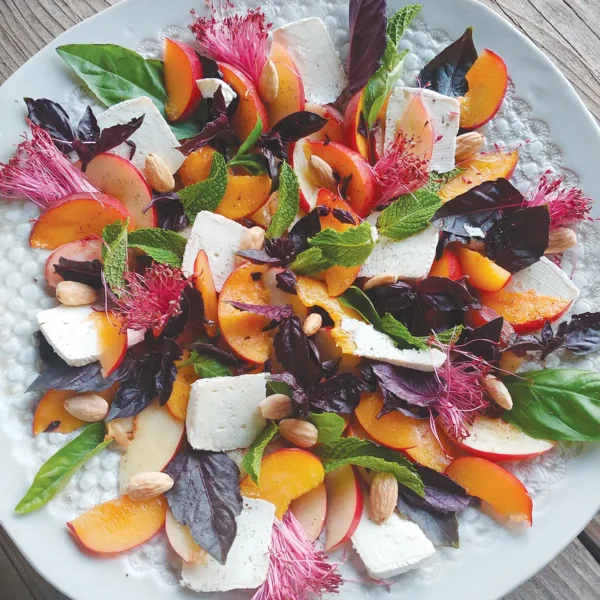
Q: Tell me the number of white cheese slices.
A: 12